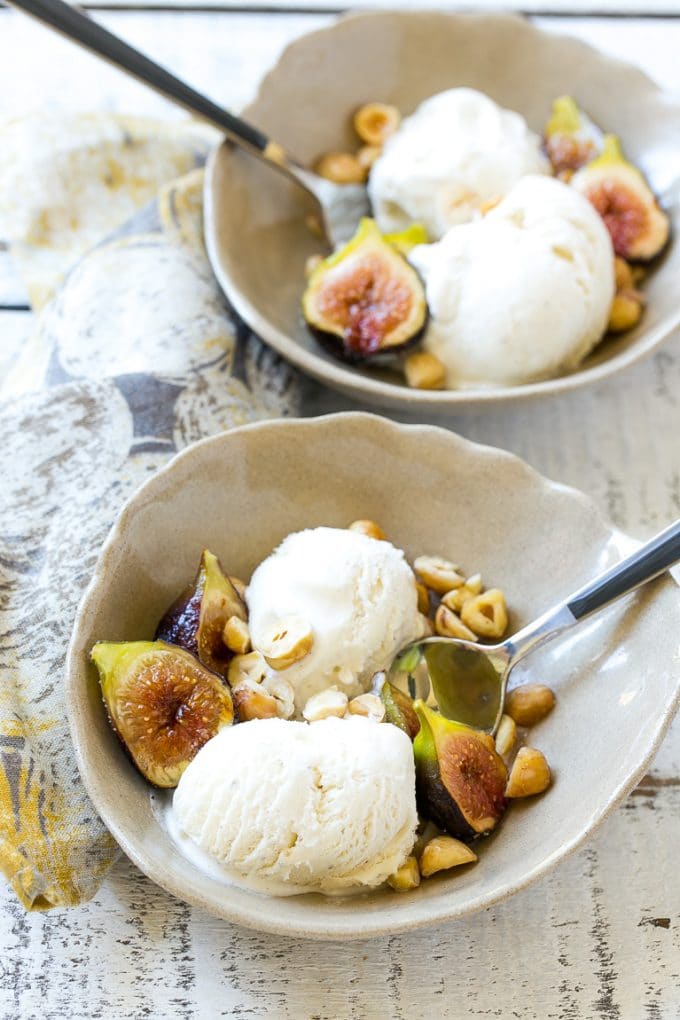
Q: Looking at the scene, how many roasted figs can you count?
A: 8